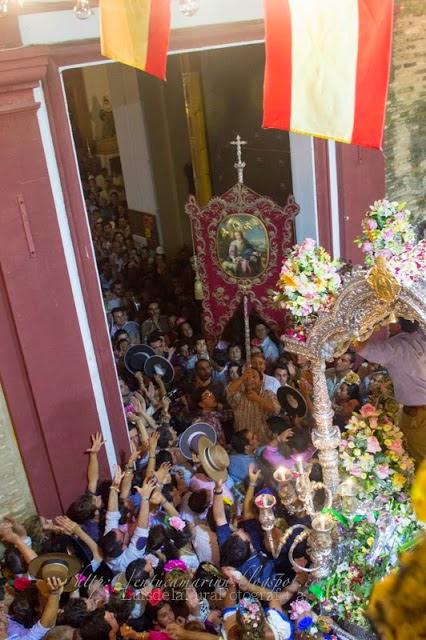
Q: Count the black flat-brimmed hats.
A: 3